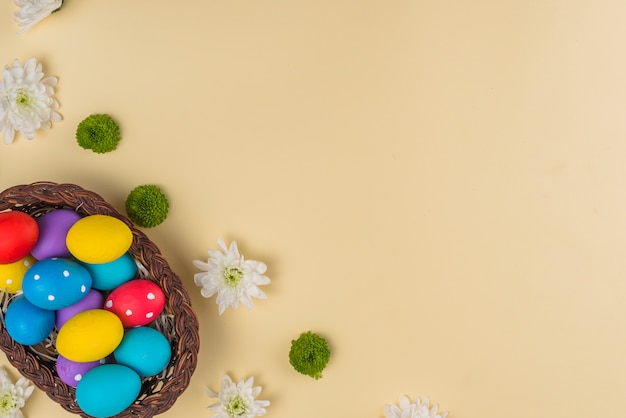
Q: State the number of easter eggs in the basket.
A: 13